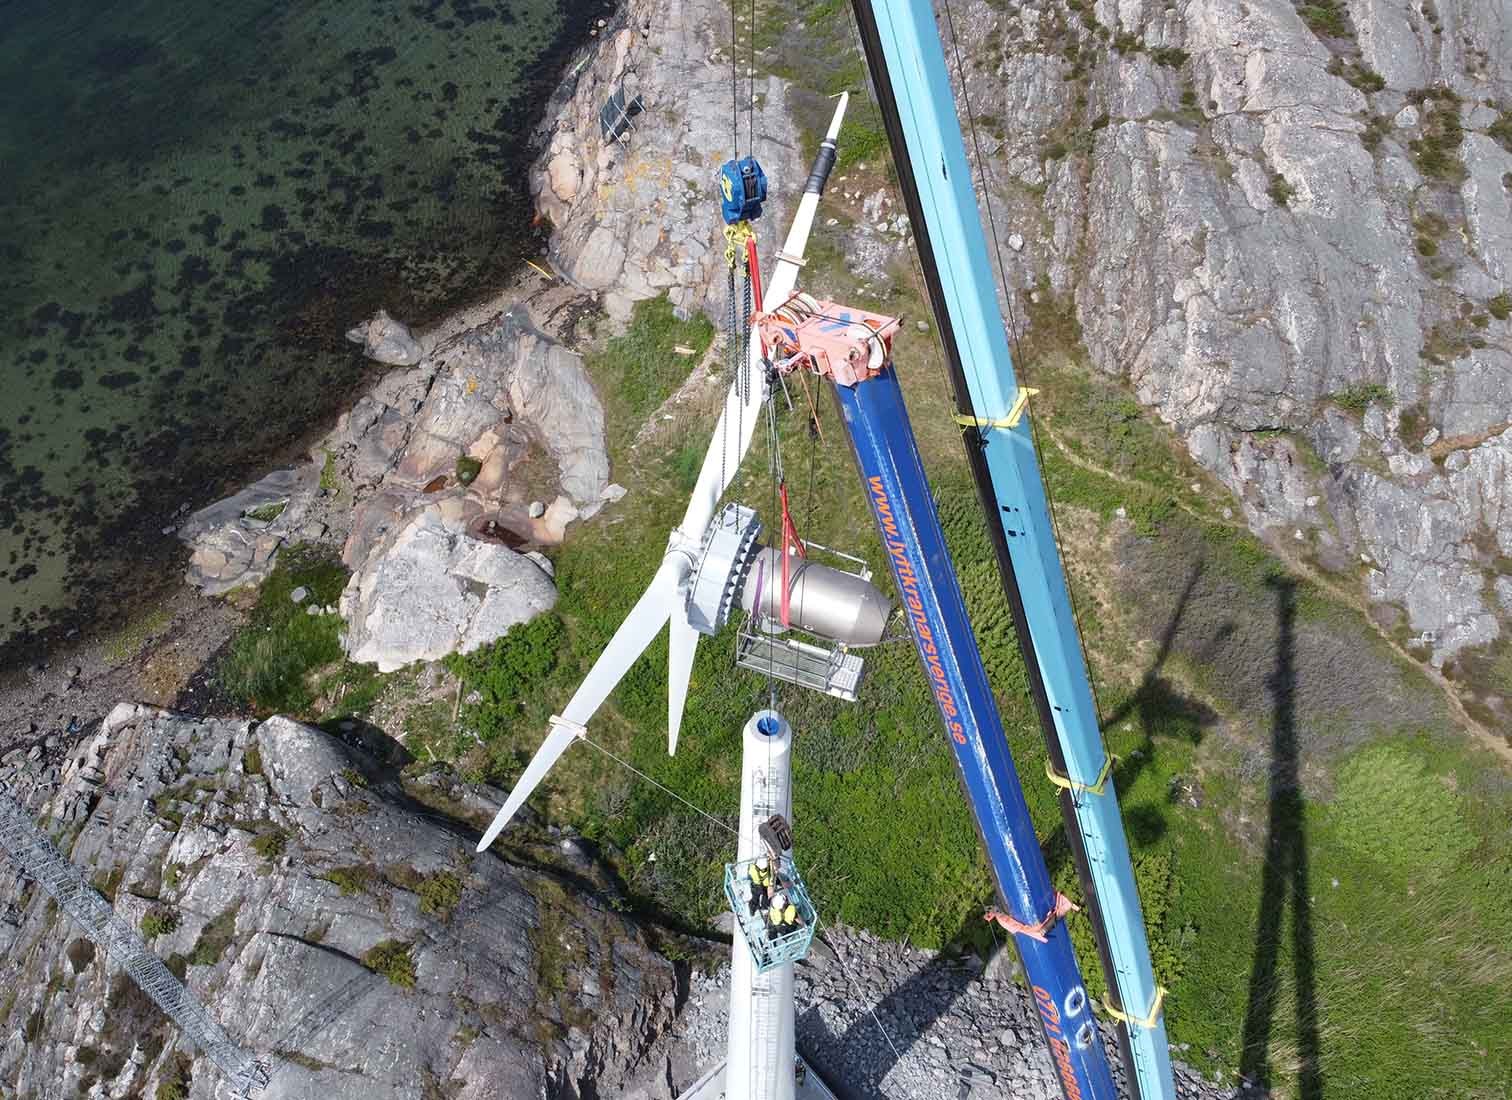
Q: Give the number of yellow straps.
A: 3